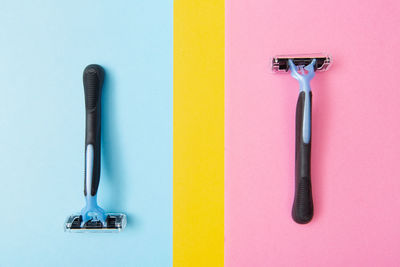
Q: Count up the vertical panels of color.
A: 3